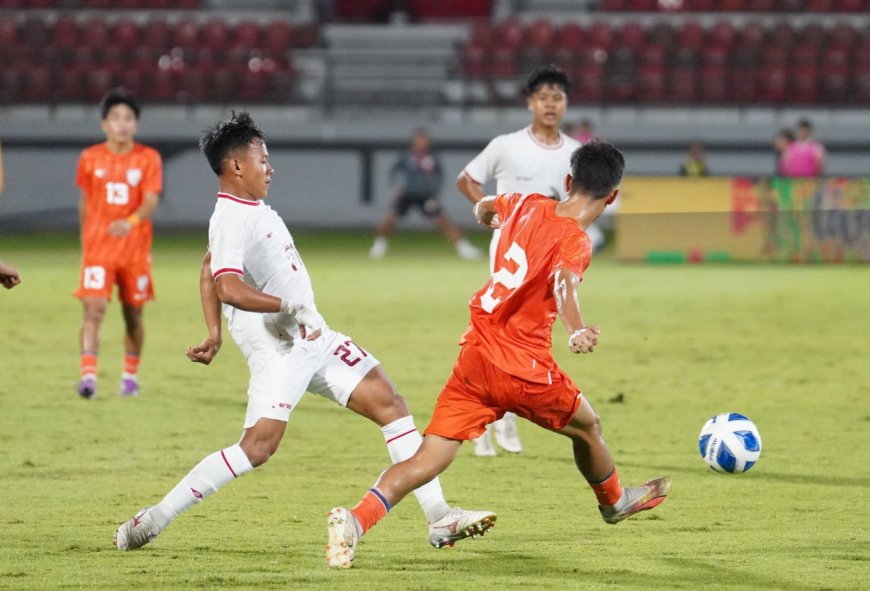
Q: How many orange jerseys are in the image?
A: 2